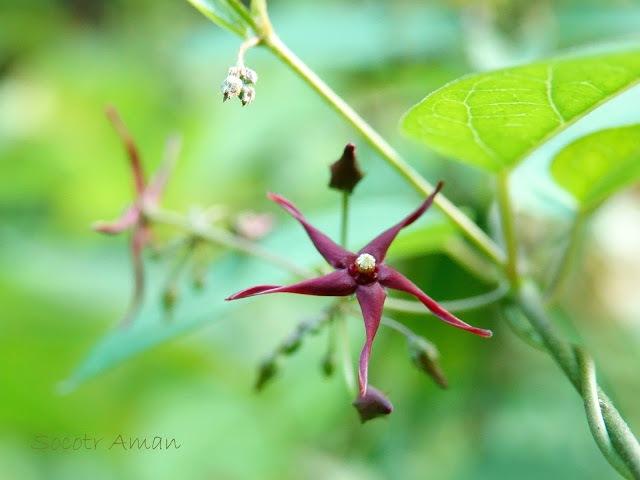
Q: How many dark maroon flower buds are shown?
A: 2